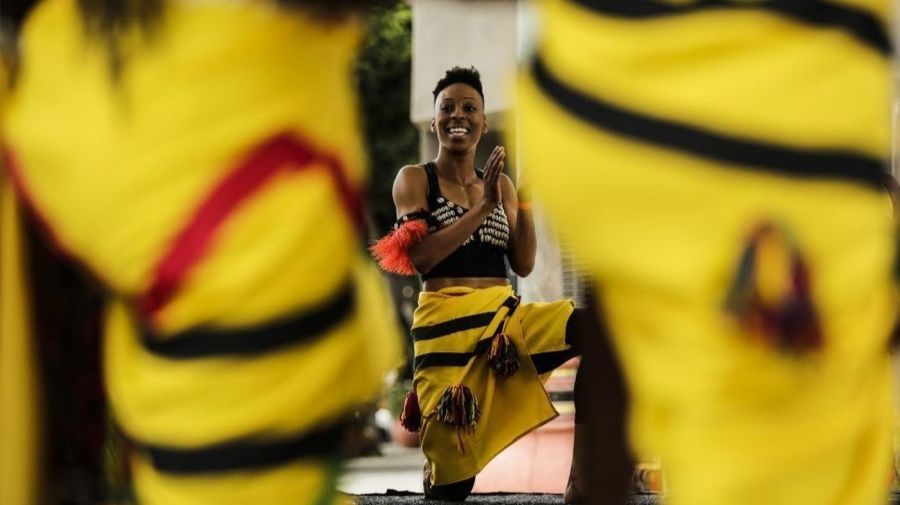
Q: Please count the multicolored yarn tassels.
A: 4